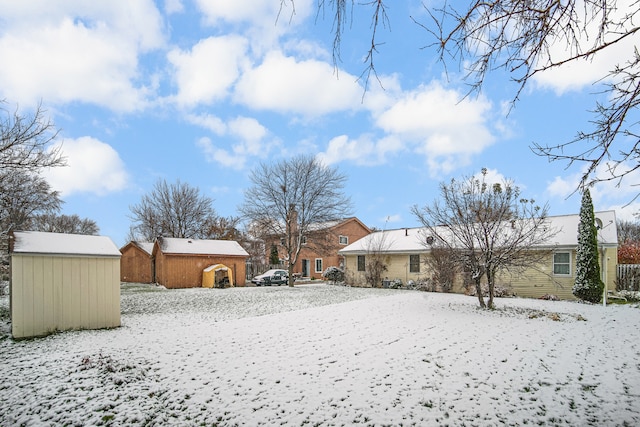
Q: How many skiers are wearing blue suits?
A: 0